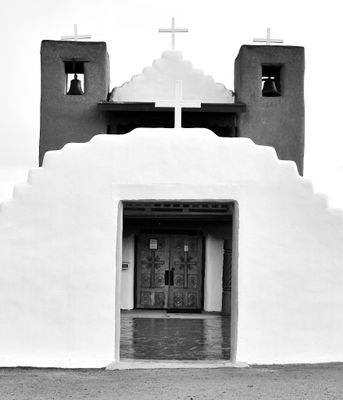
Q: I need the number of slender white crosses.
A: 4